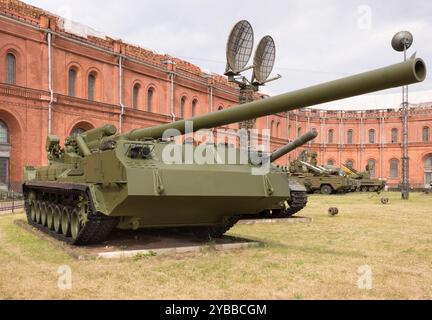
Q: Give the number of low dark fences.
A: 1